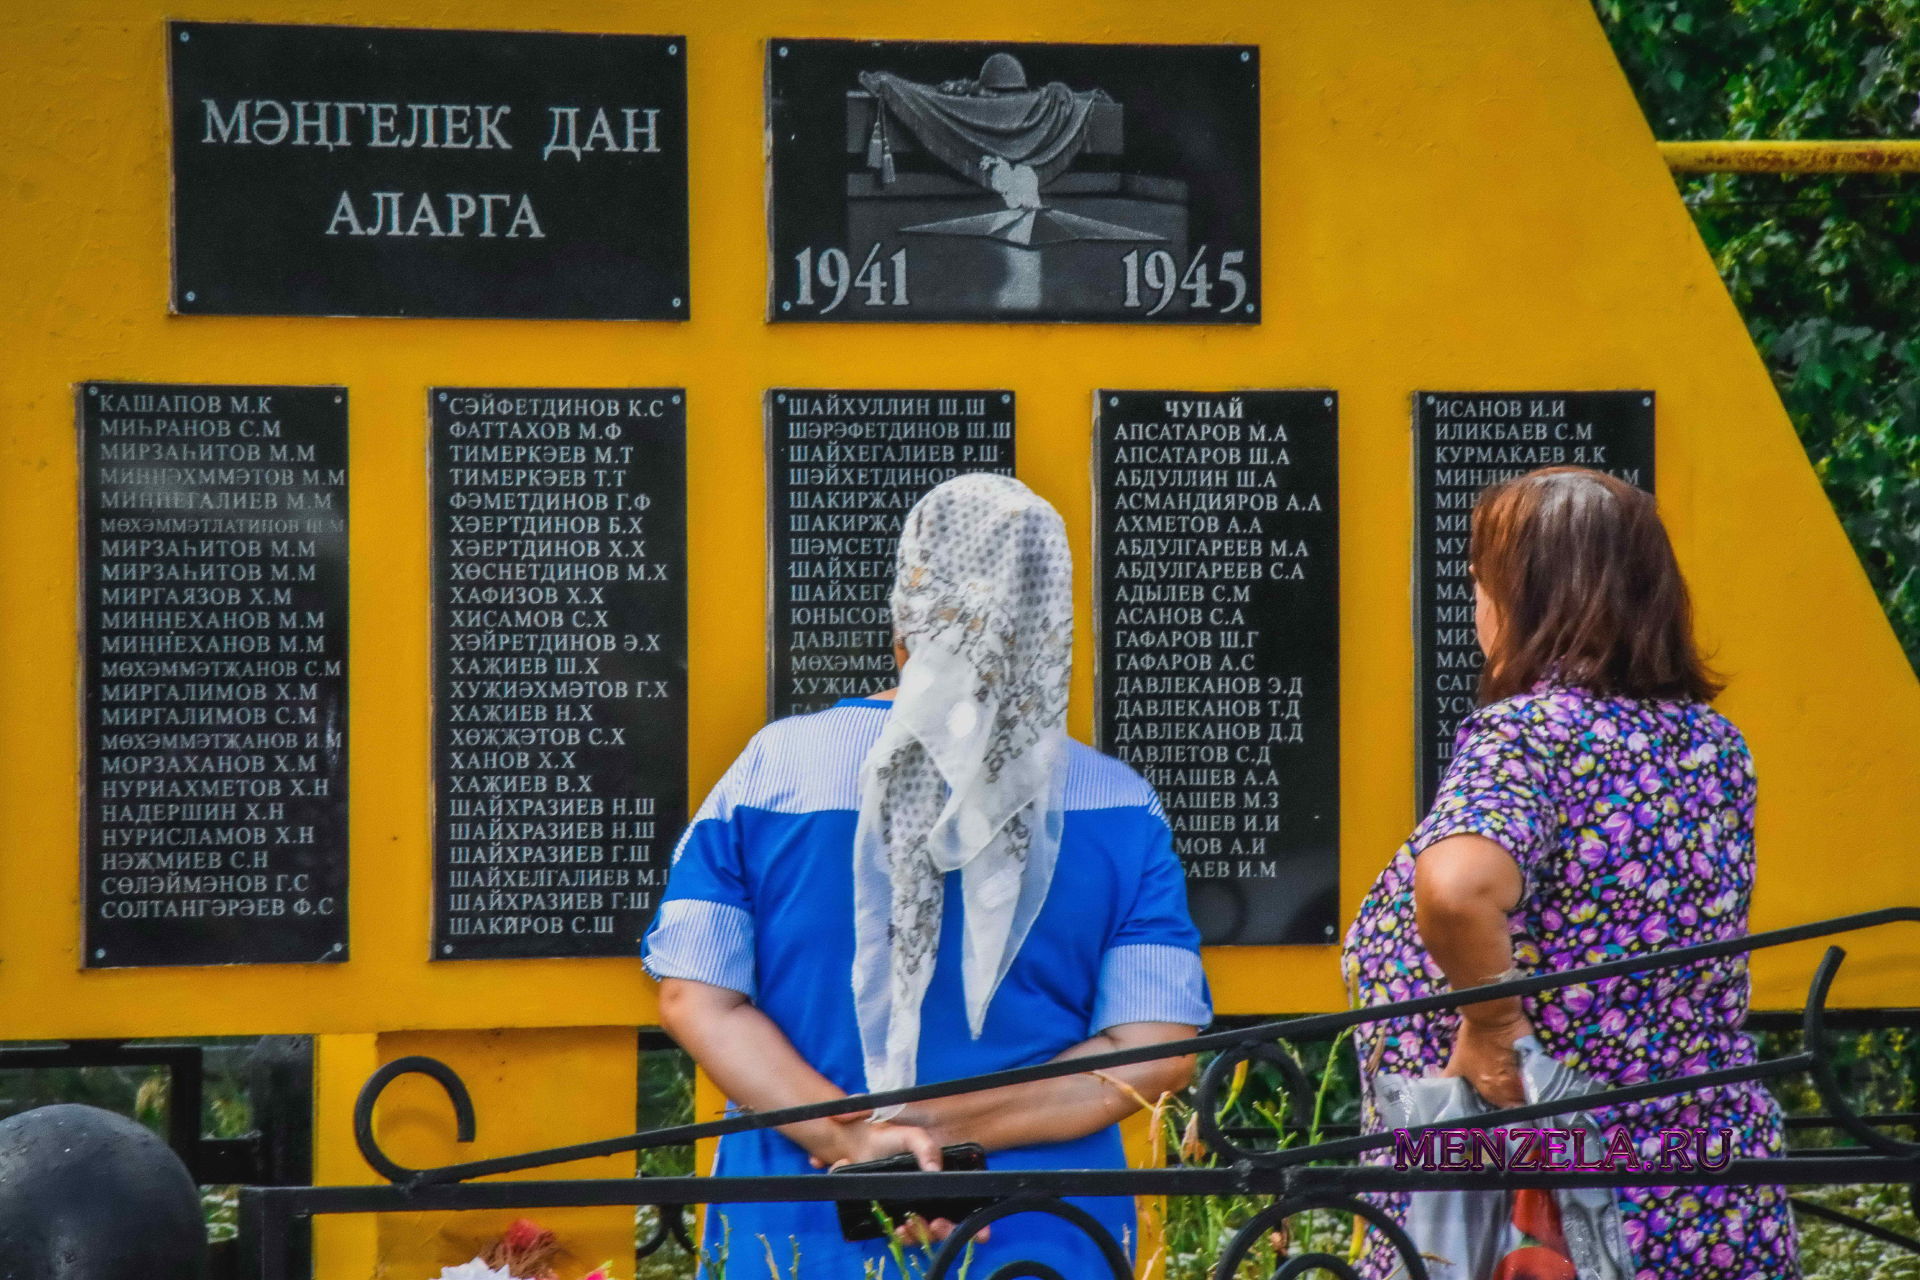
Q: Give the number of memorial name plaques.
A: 5